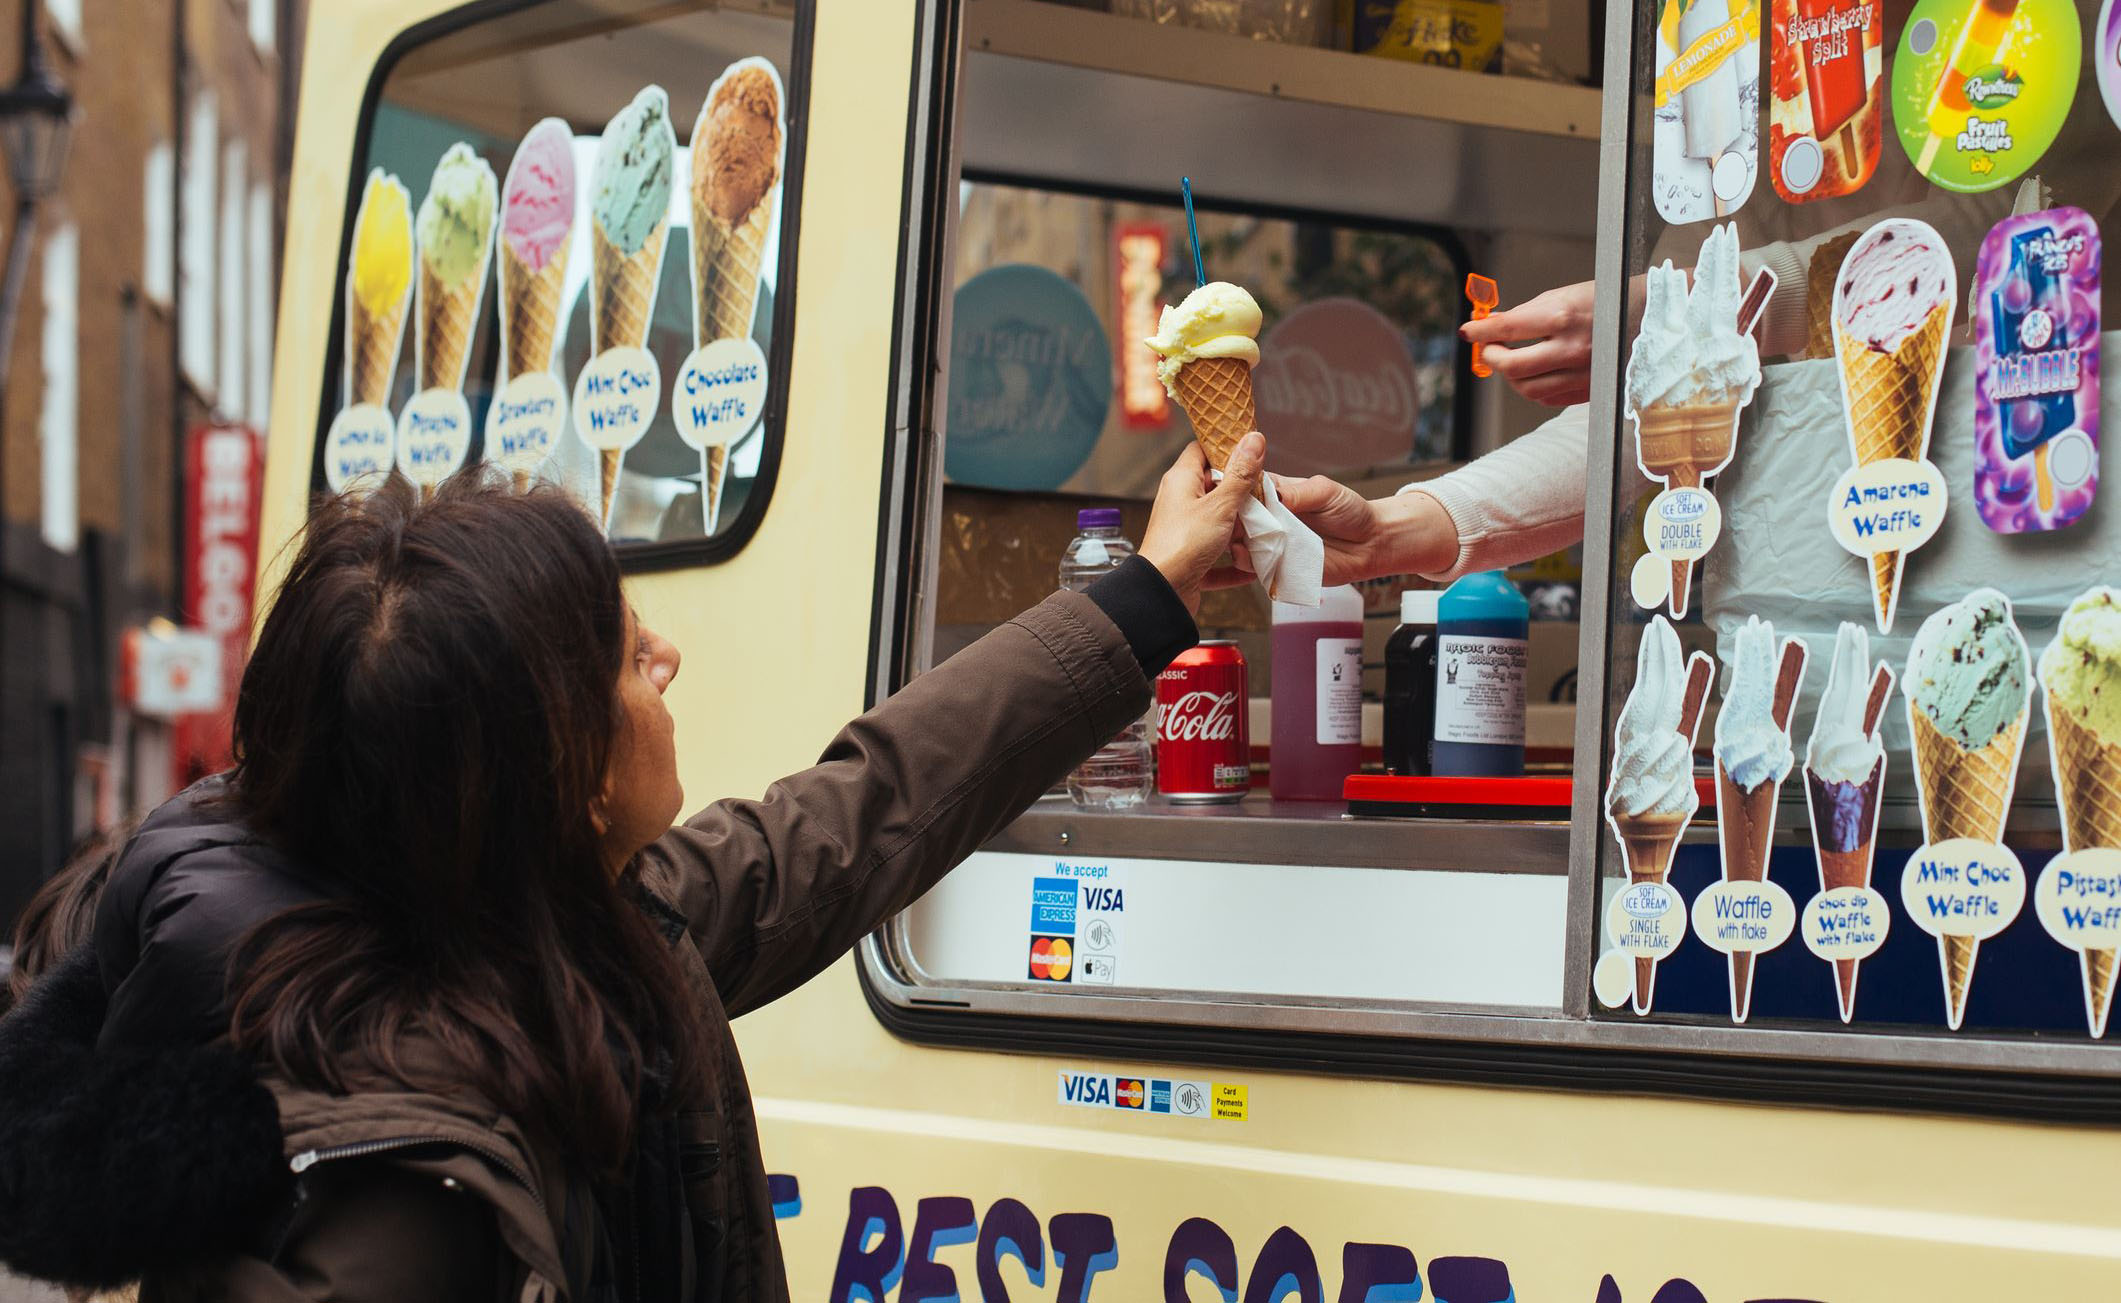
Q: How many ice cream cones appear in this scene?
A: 13